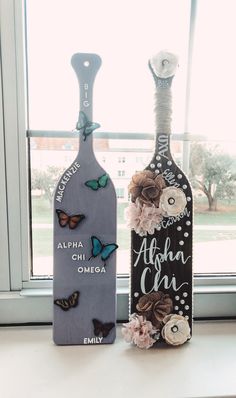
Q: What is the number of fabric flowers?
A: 7